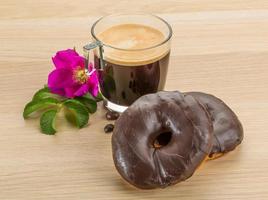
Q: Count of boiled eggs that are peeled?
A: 0